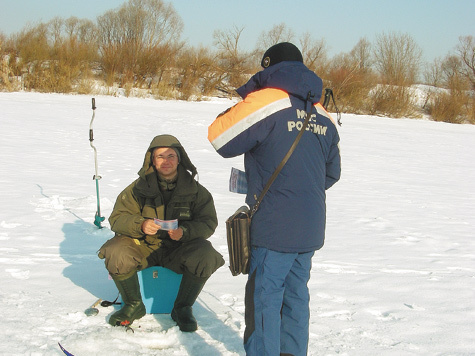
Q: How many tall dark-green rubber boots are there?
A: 2